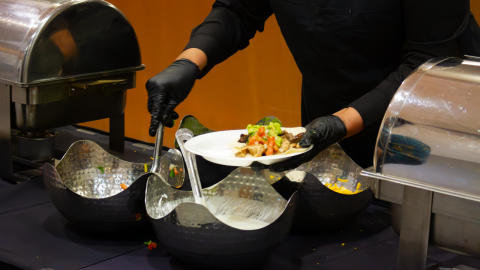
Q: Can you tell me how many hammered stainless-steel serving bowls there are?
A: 4